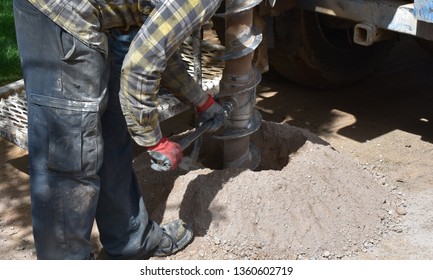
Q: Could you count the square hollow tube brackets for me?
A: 1